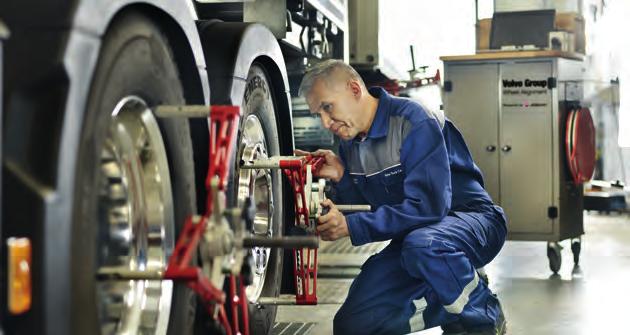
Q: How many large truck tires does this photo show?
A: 2